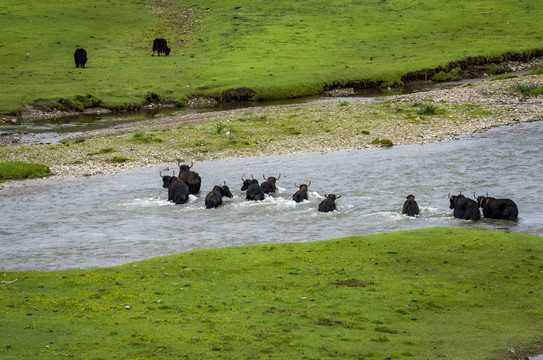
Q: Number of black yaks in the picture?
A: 12